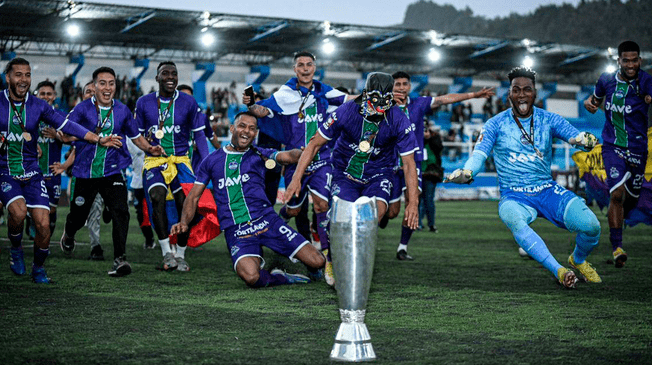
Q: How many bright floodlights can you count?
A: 6